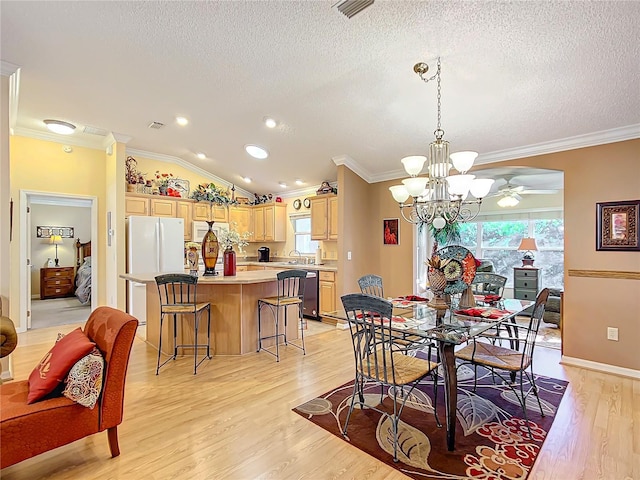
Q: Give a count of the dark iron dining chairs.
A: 4